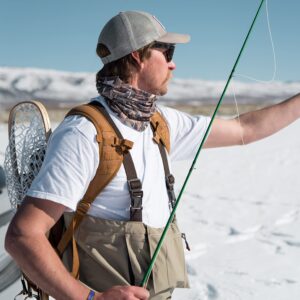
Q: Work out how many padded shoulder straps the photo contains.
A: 2